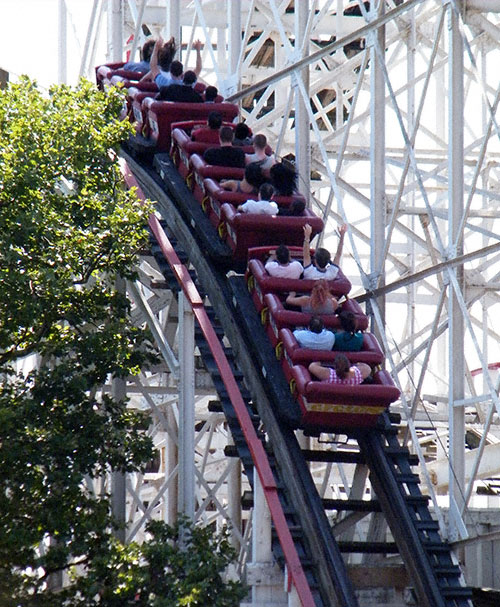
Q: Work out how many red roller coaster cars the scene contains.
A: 3